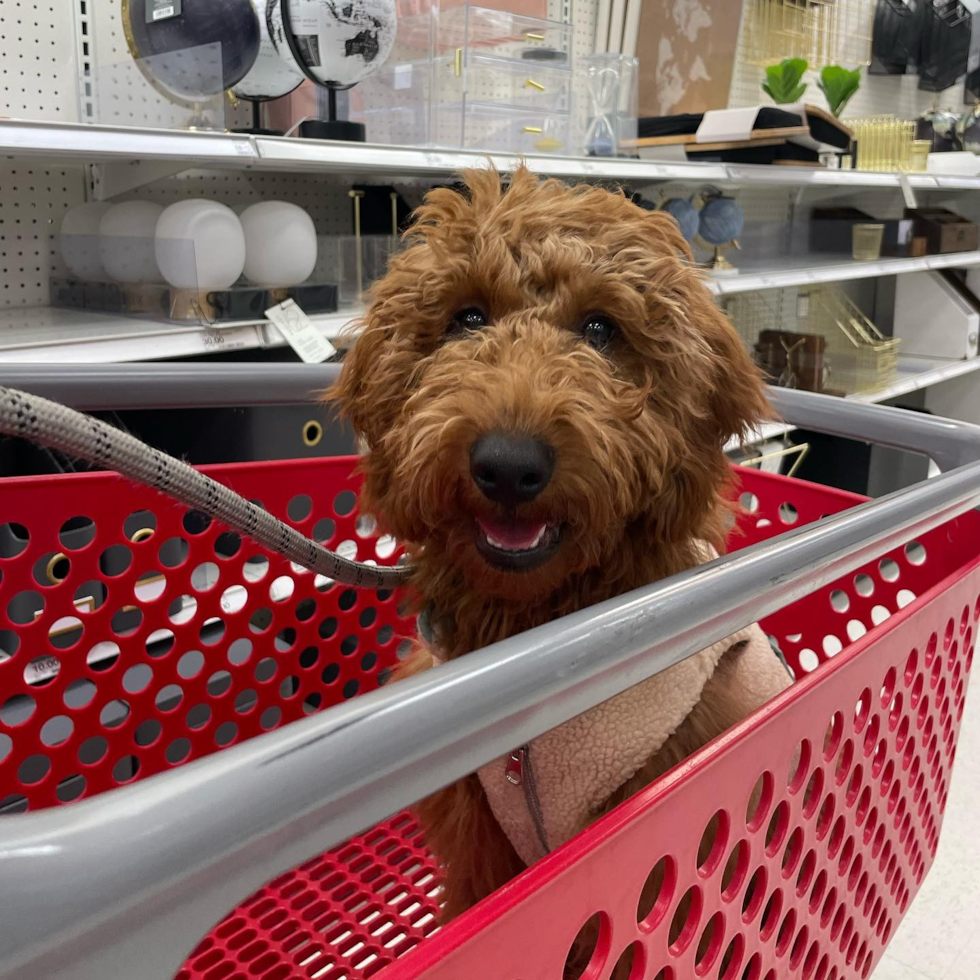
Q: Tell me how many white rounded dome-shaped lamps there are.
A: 4